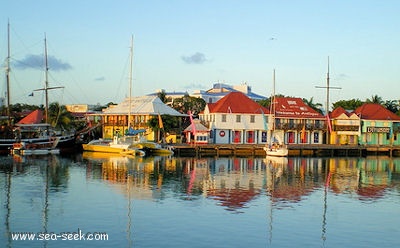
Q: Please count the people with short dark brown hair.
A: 0